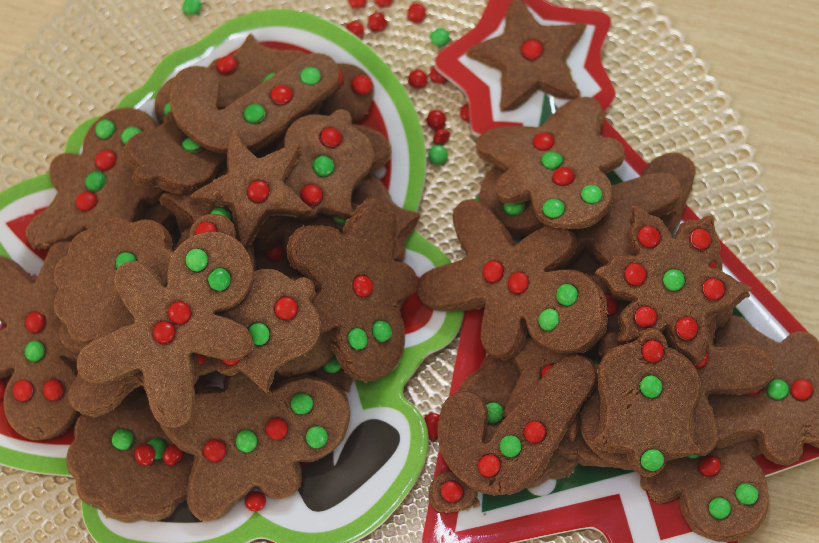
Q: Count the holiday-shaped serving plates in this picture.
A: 2